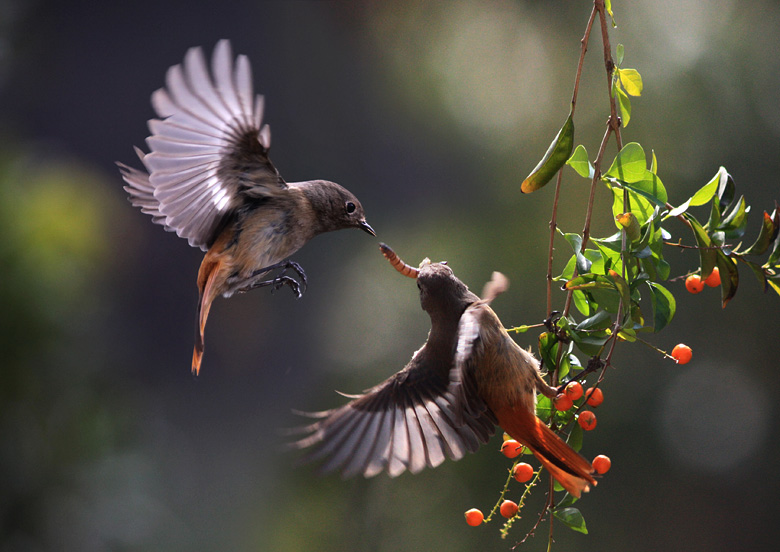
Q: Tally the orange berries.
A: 13